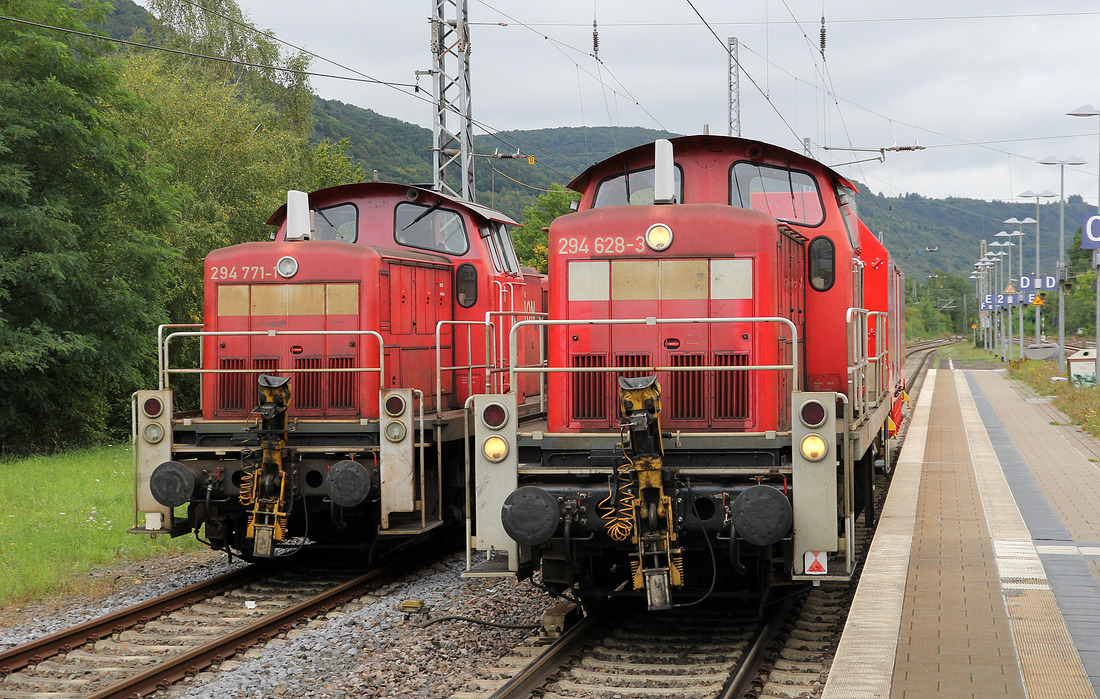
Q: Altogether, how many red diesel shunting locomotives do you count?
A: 2